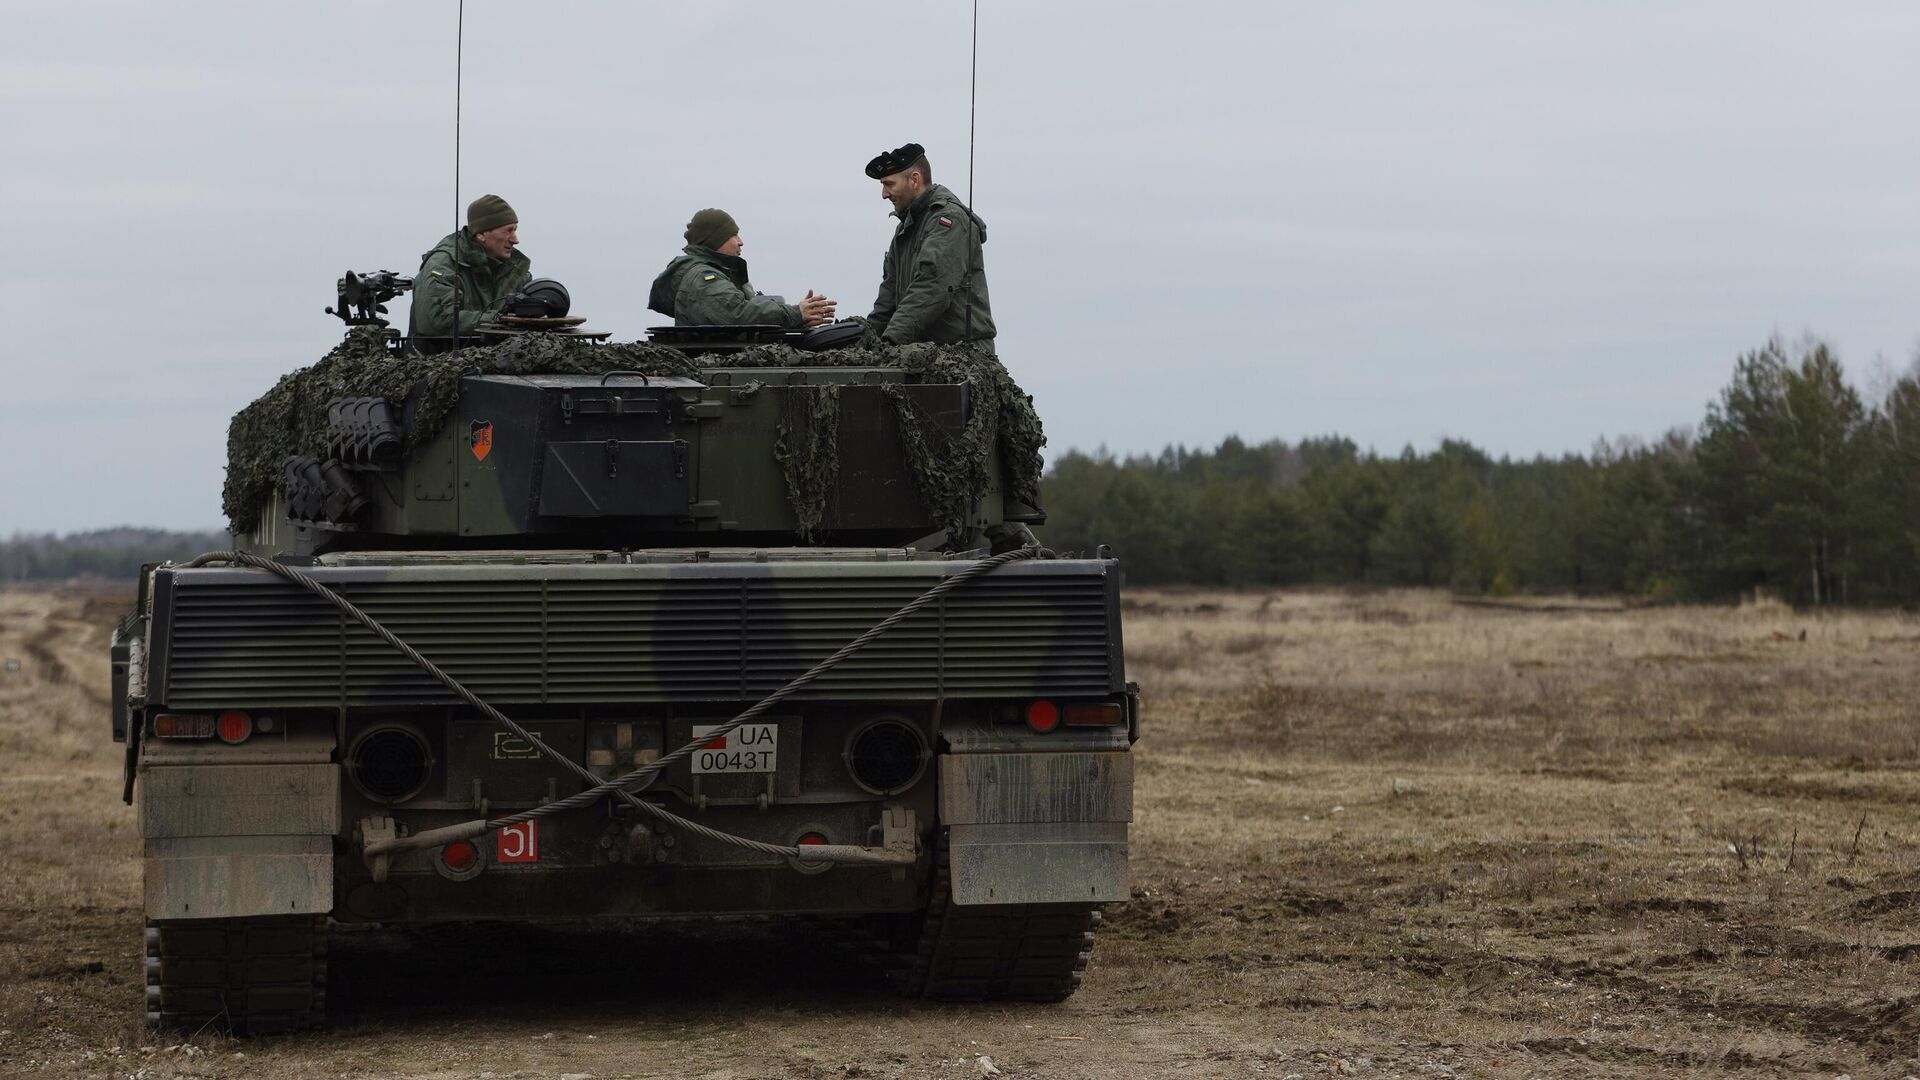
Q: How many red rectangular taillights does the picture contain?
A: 2